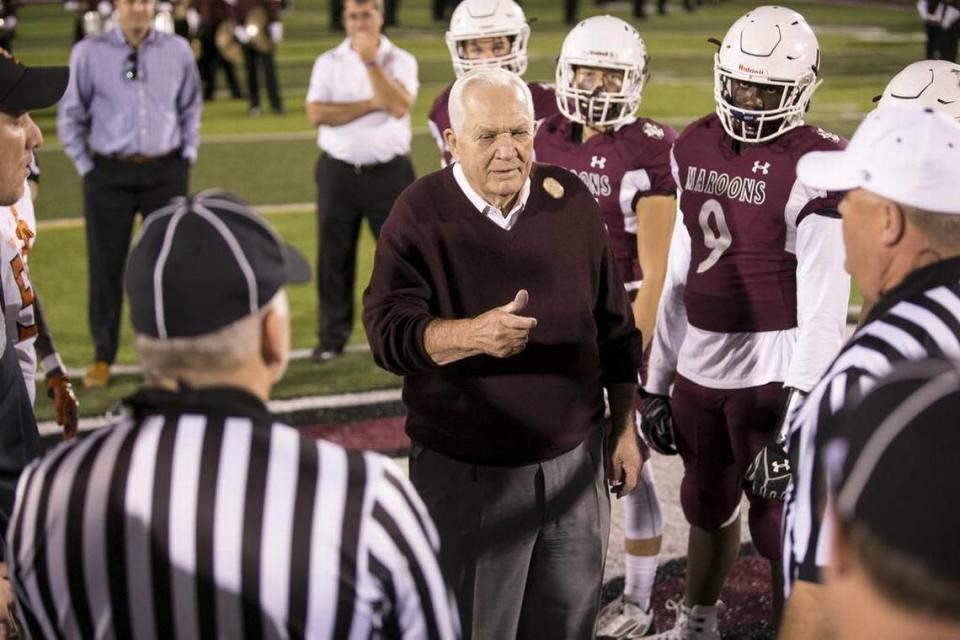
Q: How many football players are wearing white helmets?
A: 4